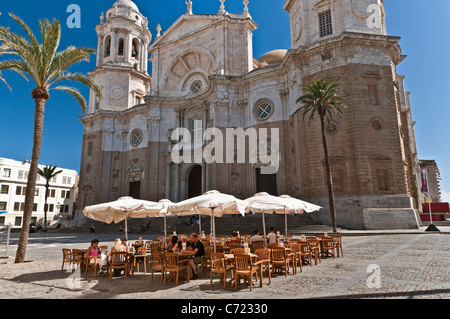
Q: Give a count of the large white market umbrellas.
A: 5